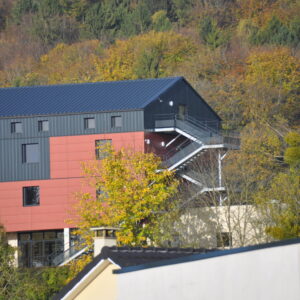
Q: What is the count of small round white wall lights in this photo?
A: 3